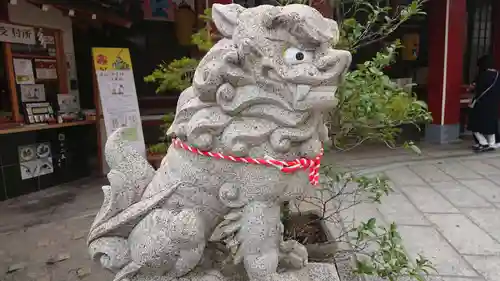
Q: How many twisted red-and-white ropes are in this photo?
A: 1